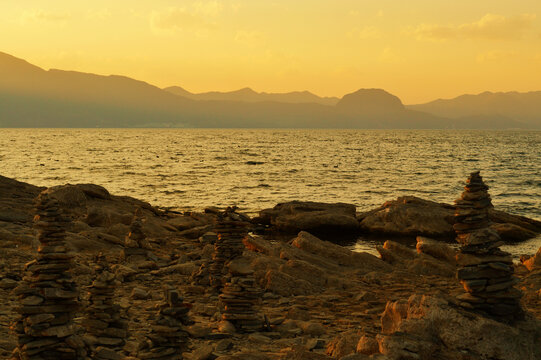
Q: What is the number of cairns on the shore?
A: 7